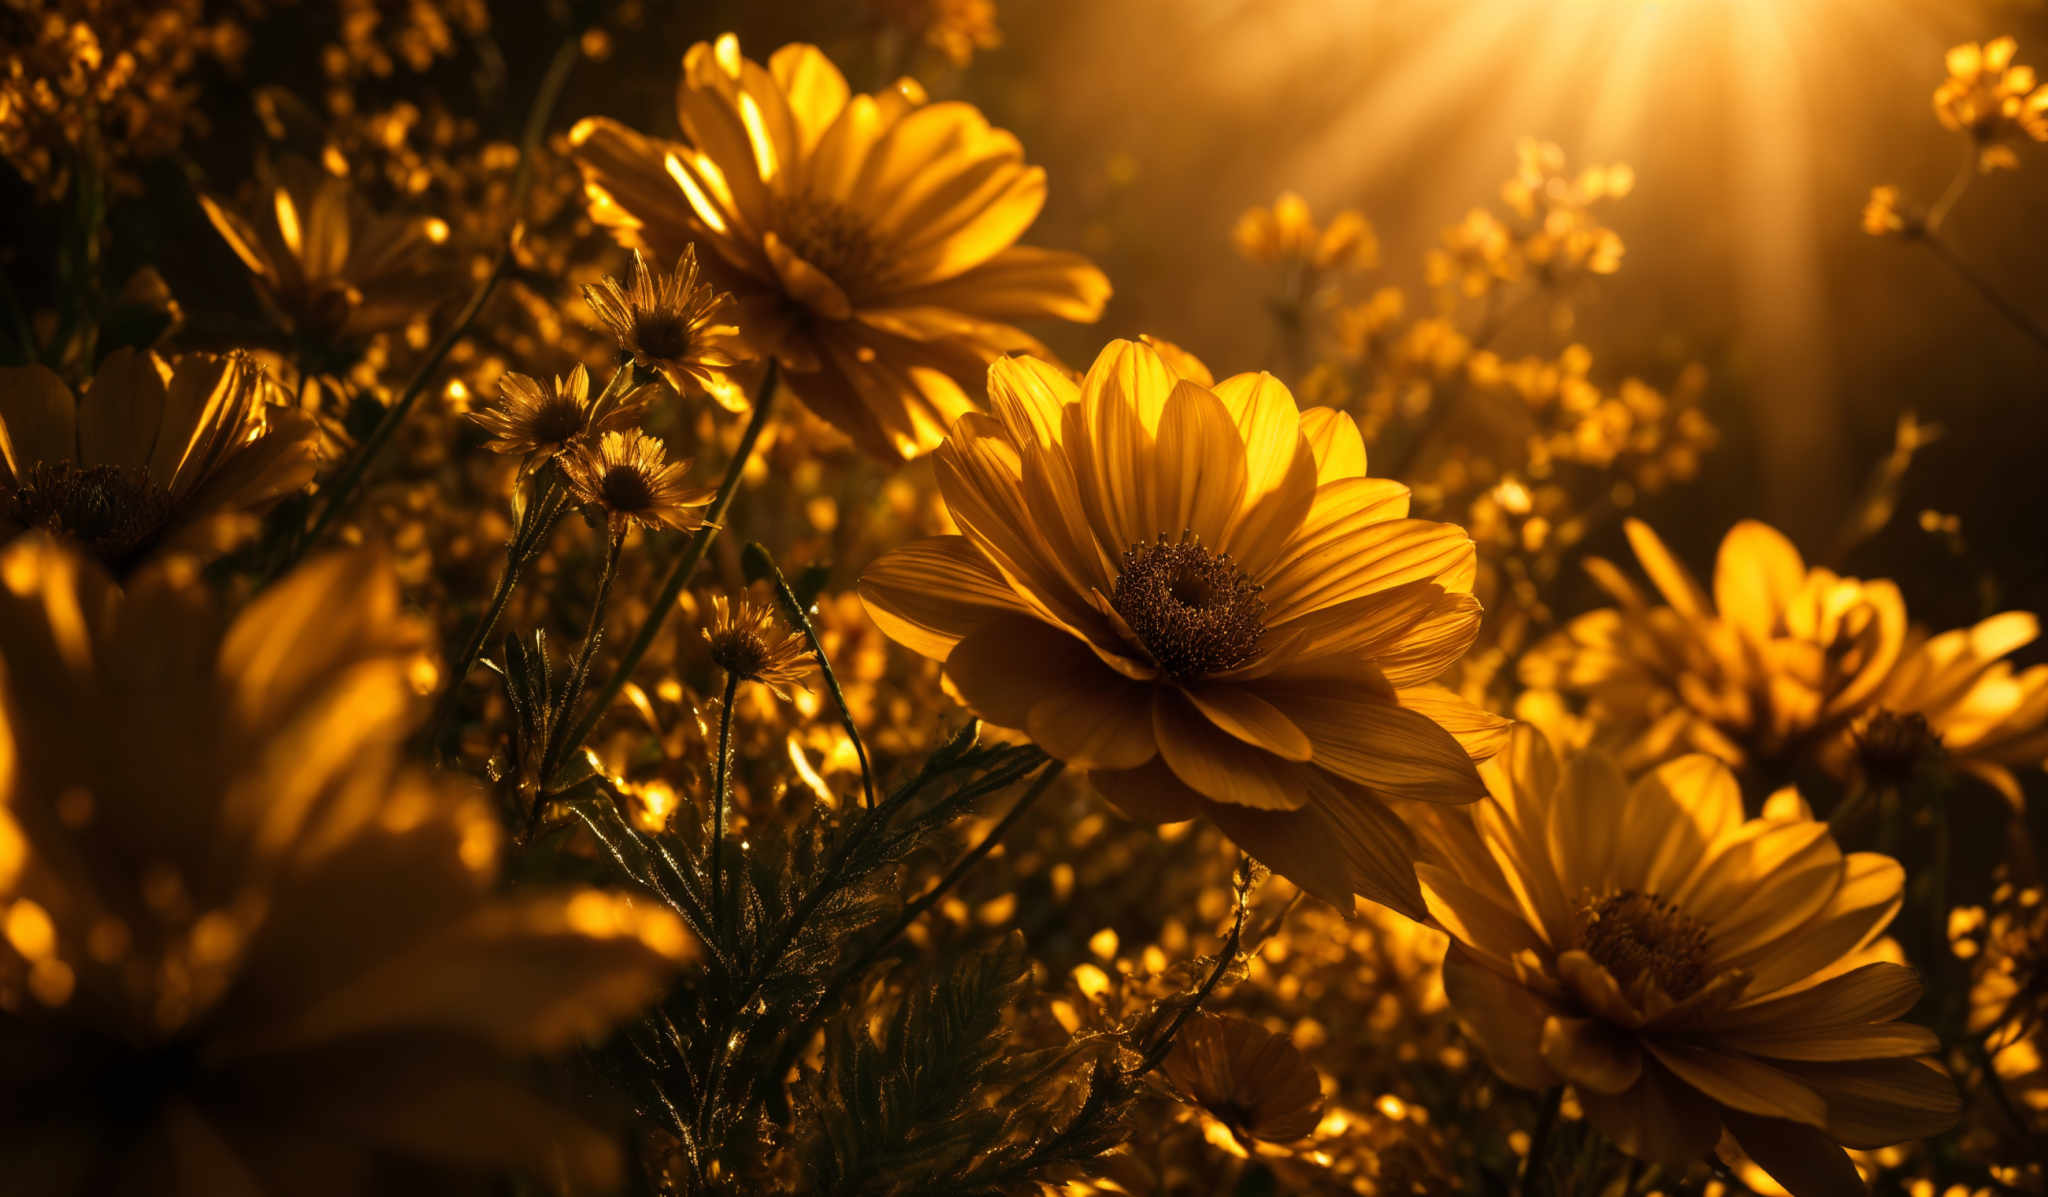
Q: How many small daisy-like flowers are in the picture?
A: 4